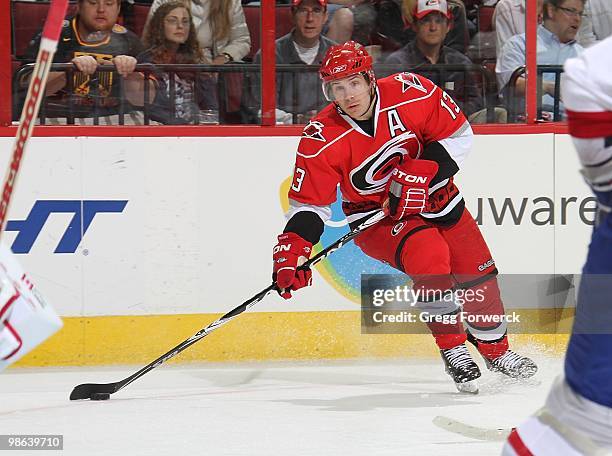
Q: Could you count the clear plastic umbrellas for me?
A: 0